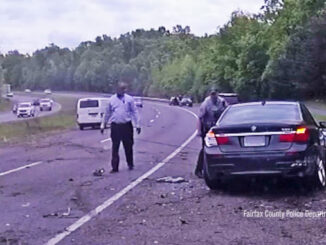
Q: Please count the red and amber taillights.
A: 2